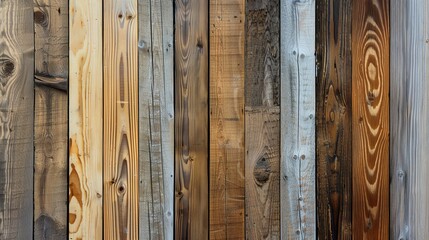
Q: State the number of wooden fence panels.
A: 12